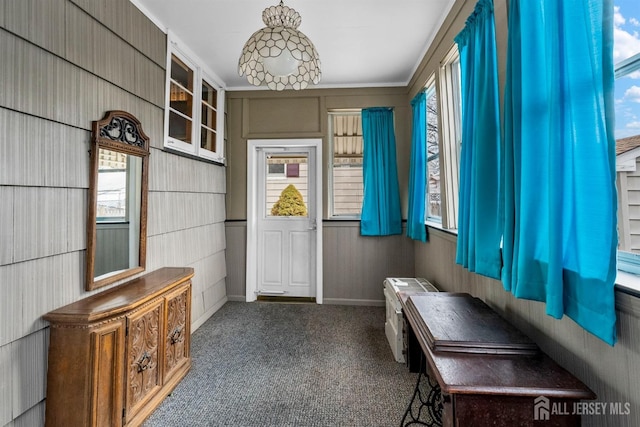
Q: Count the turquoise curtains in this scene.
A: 4